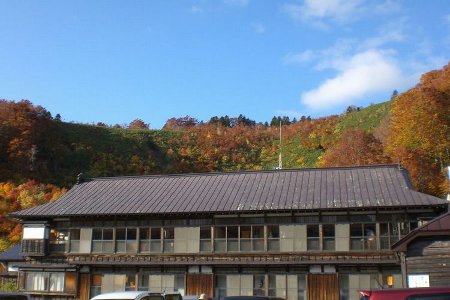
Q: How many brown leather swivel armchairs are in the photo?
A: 0